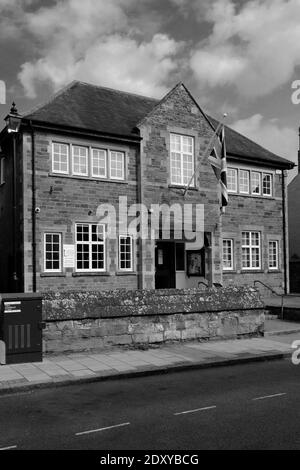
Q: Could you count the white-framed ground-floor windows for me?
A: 6